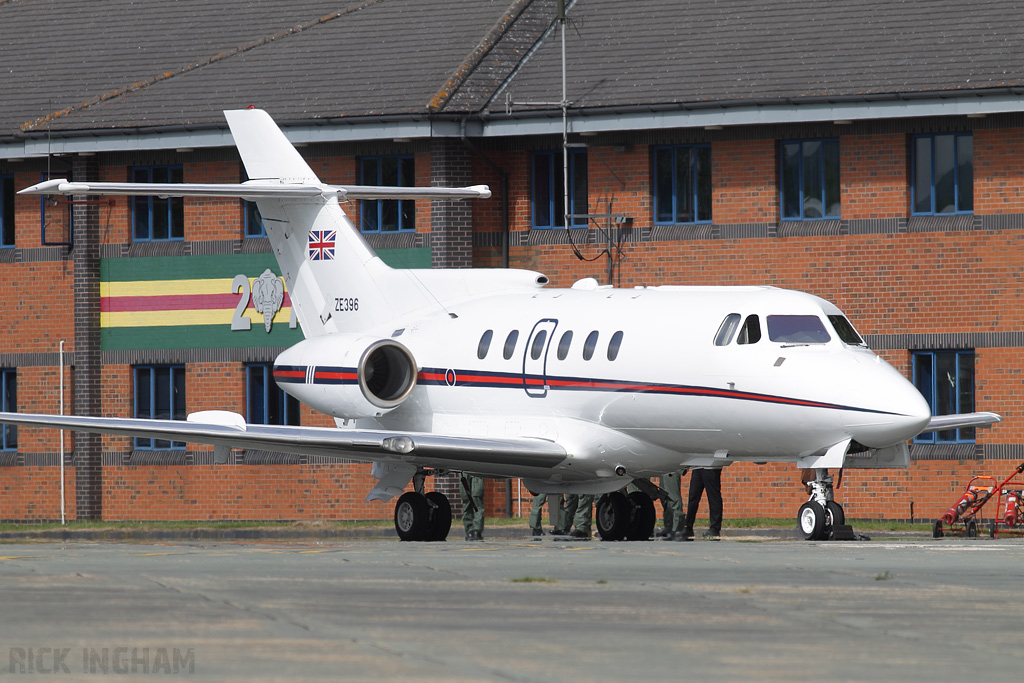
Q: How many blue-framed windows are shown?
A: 12